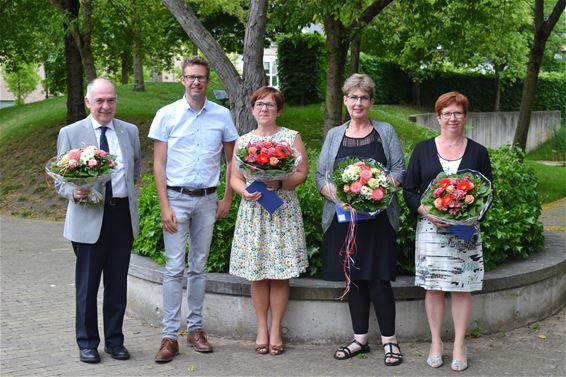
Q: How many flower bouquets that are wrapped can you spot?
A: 4